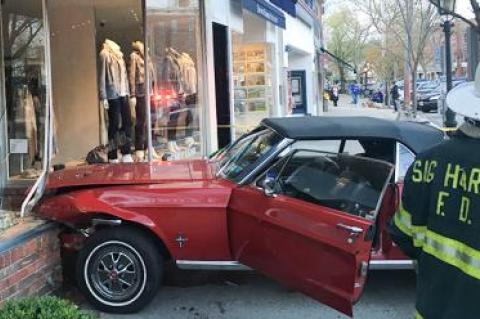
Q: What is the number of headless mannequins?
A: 4